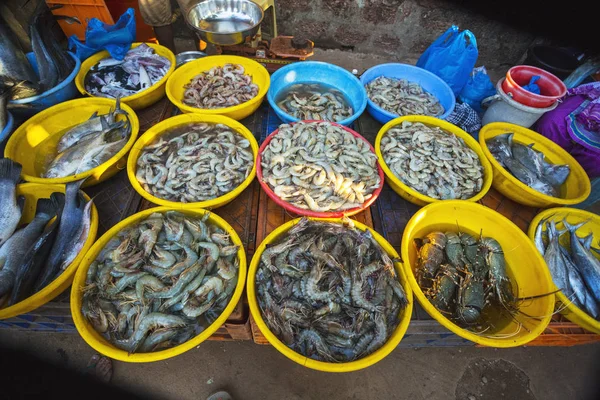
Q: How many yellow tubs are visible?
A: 11